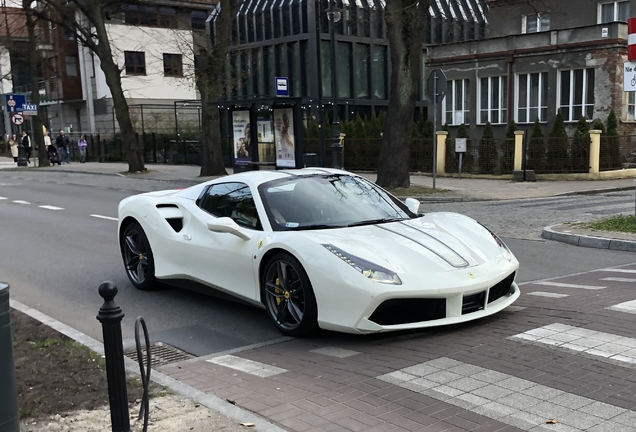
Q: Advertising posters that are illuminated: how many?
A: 2